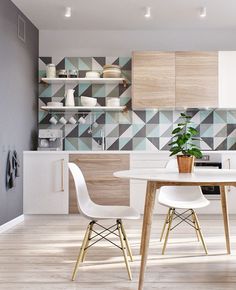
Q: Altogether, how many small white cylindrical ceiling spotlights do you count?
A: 3